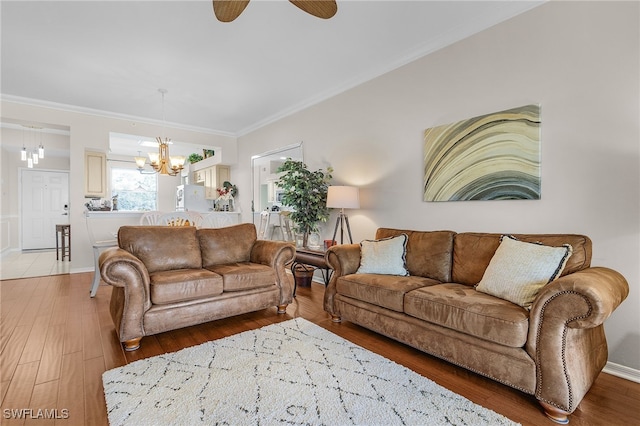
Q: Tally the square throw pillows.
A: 2